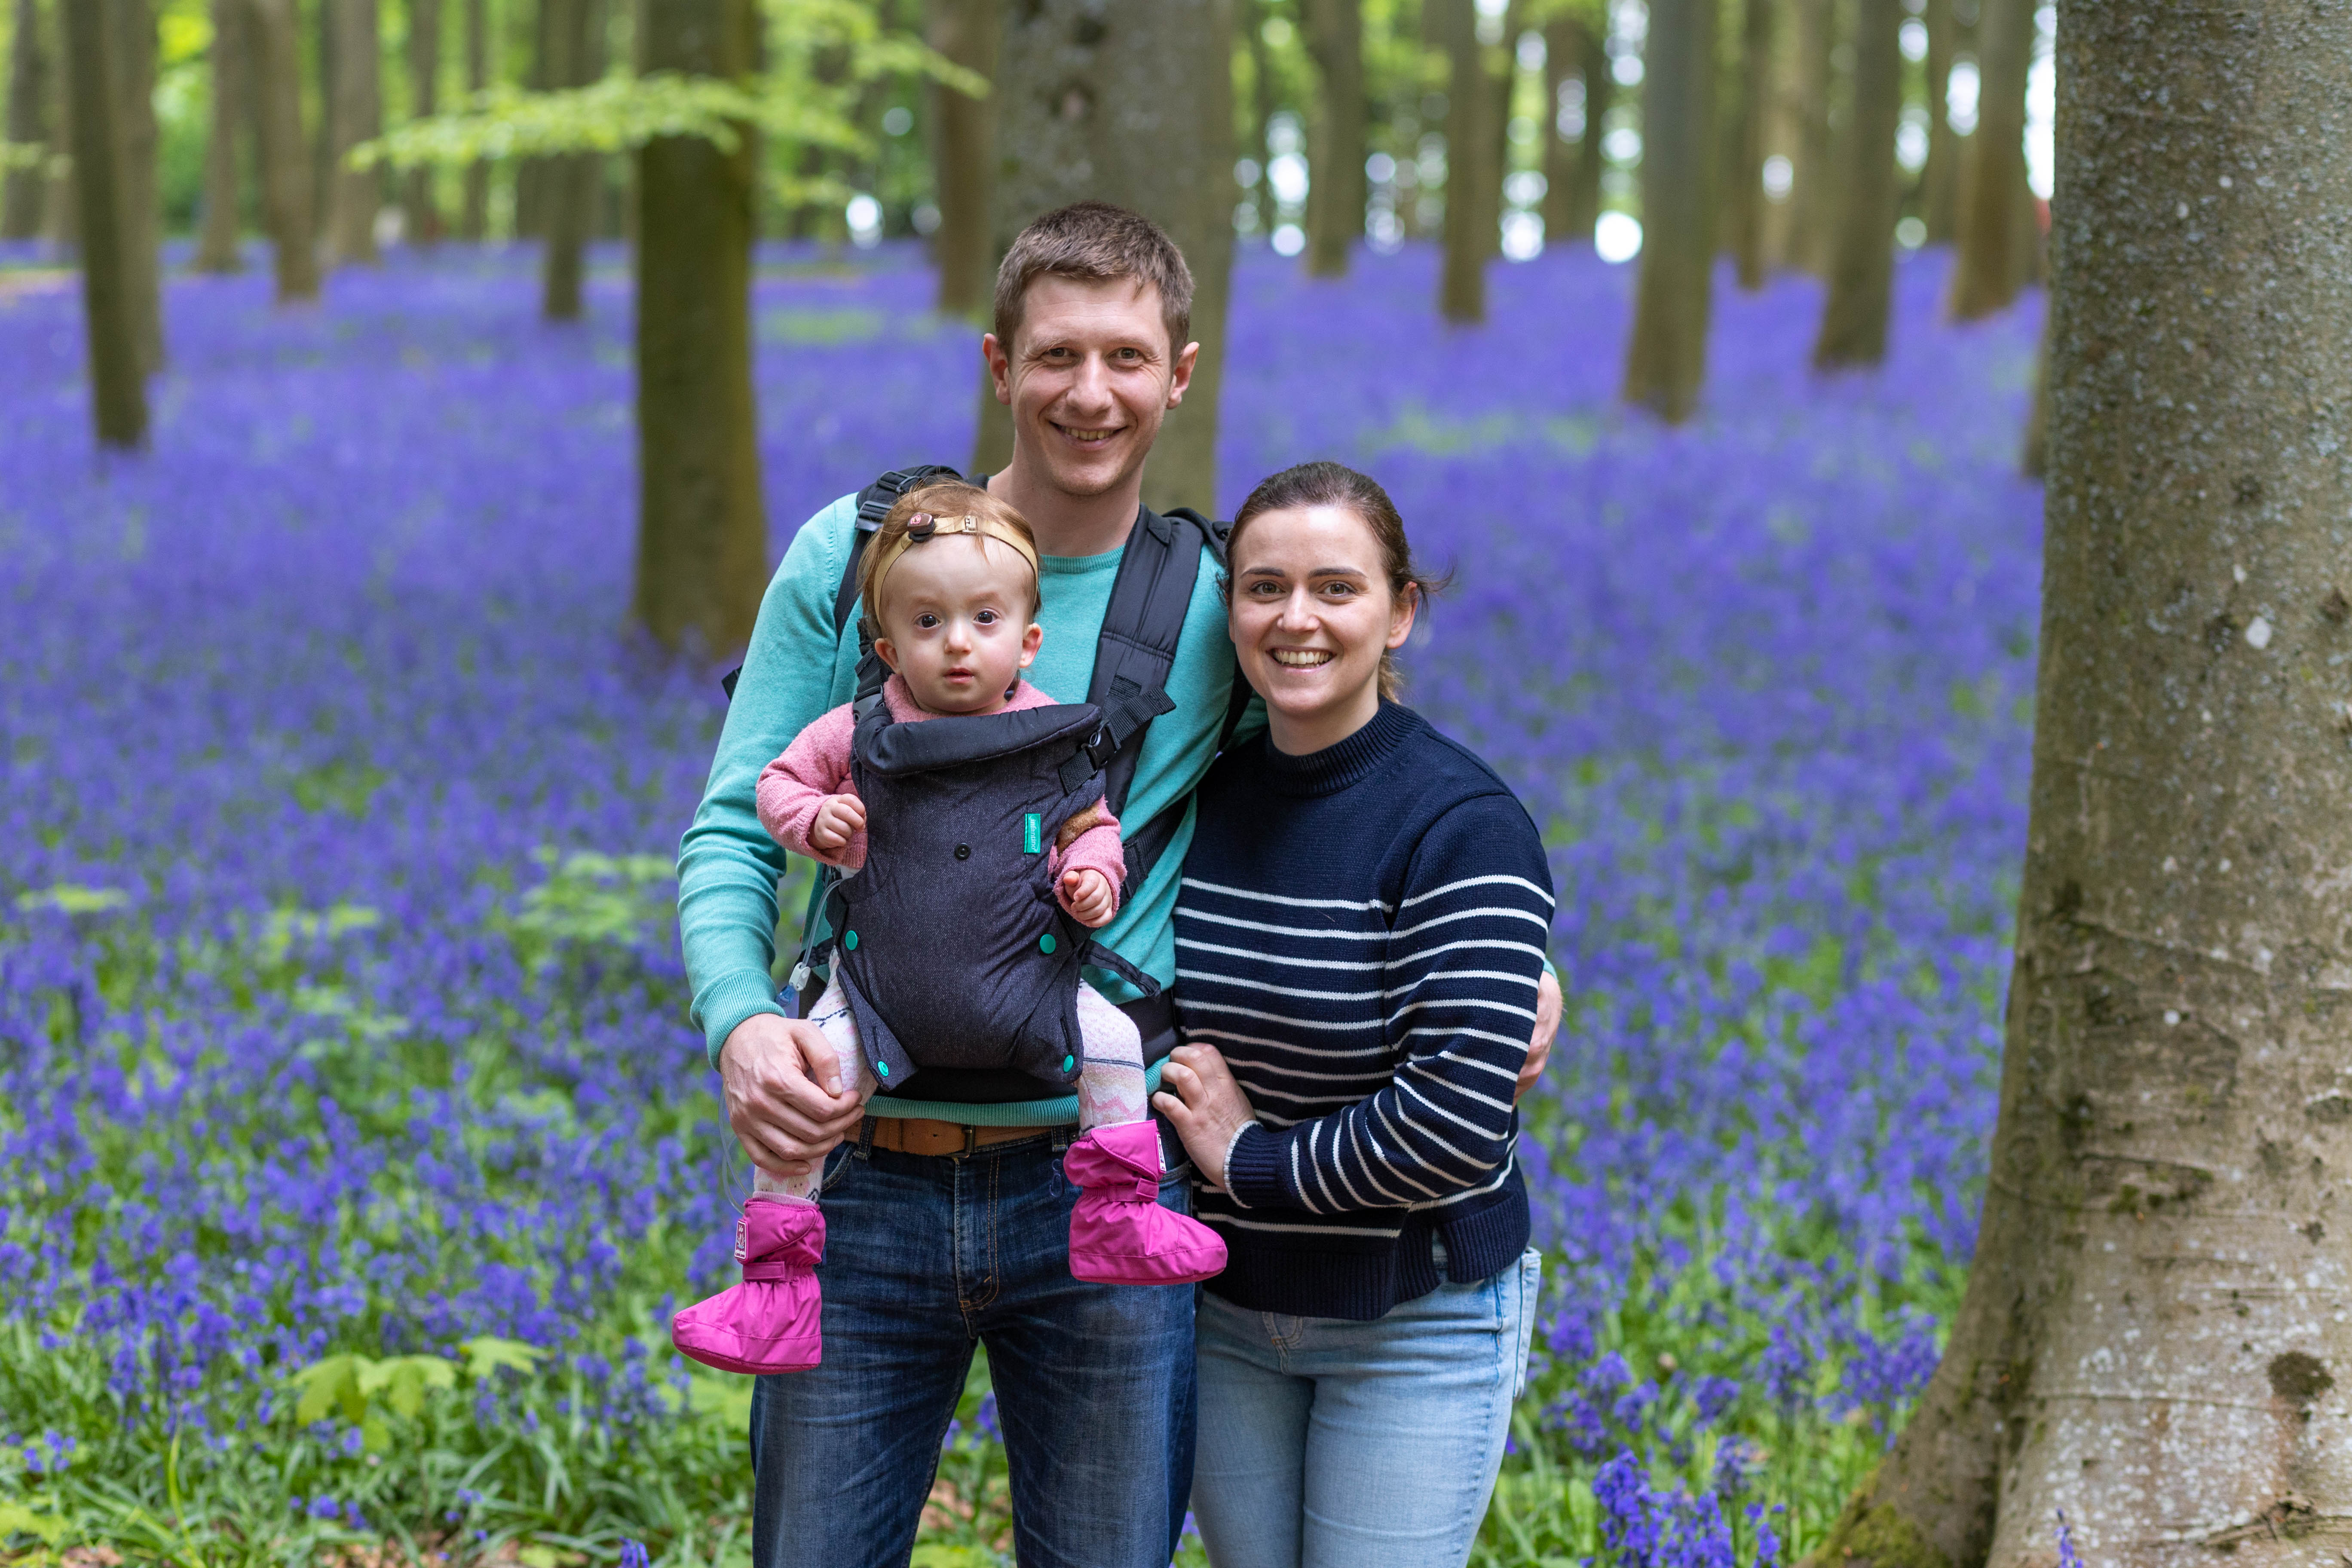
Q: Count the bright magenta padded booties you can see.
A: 2